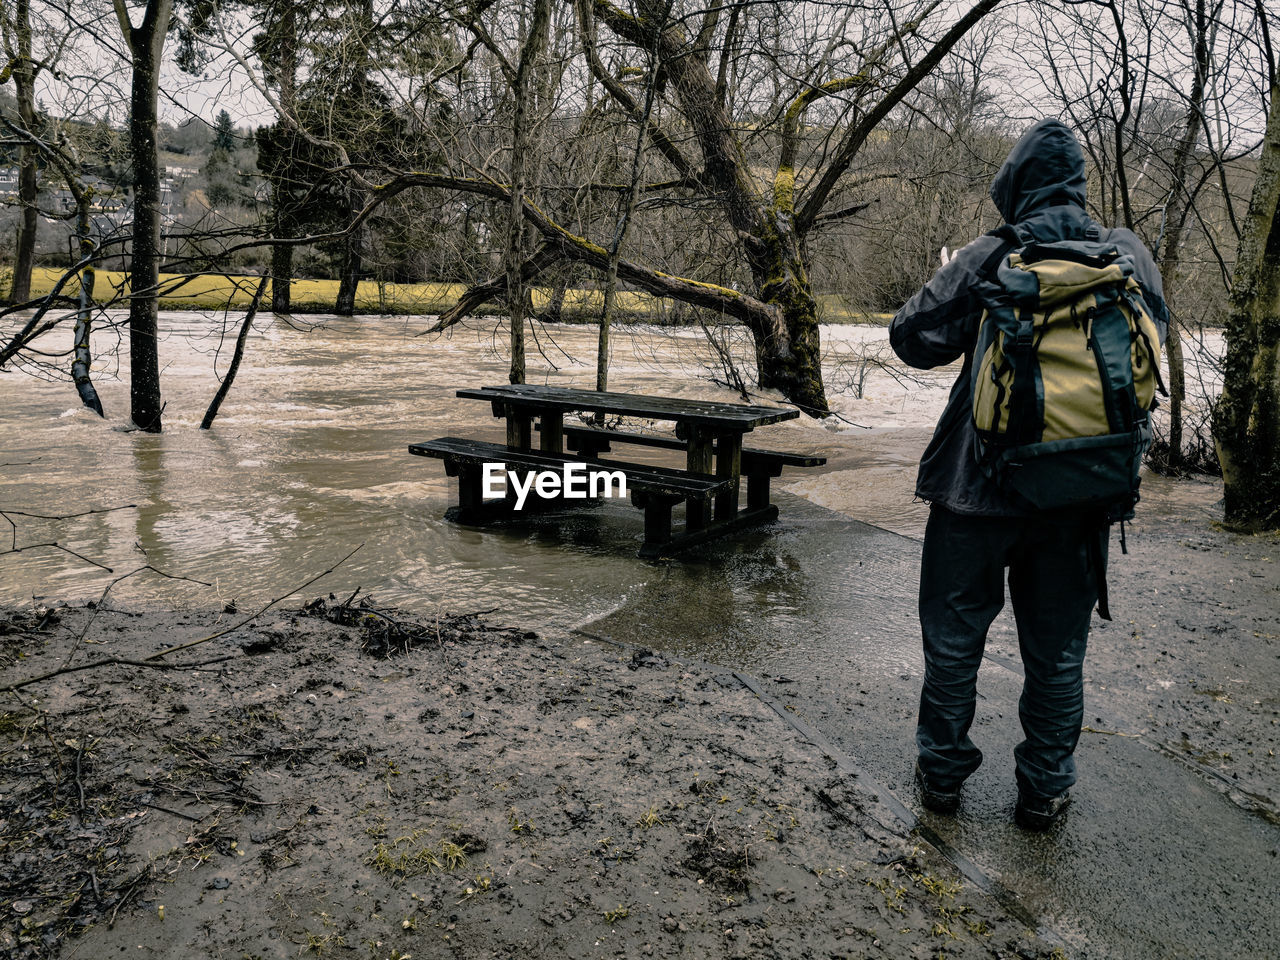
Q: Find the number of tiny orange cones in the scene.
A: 0